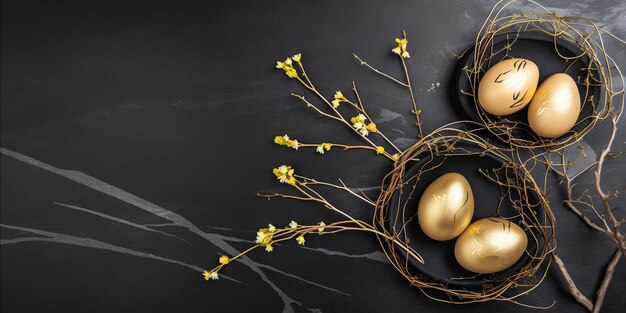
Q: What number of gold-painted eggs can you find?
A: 4